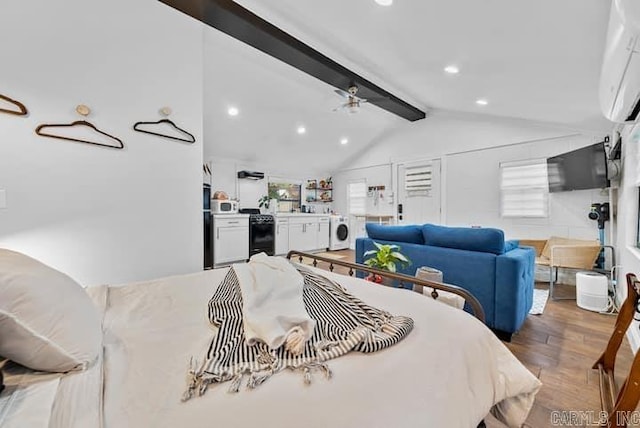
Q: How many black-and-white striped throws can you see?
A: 1